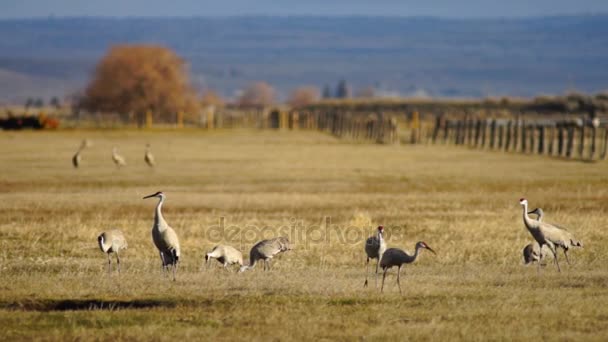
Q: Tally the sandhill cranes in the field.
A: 12